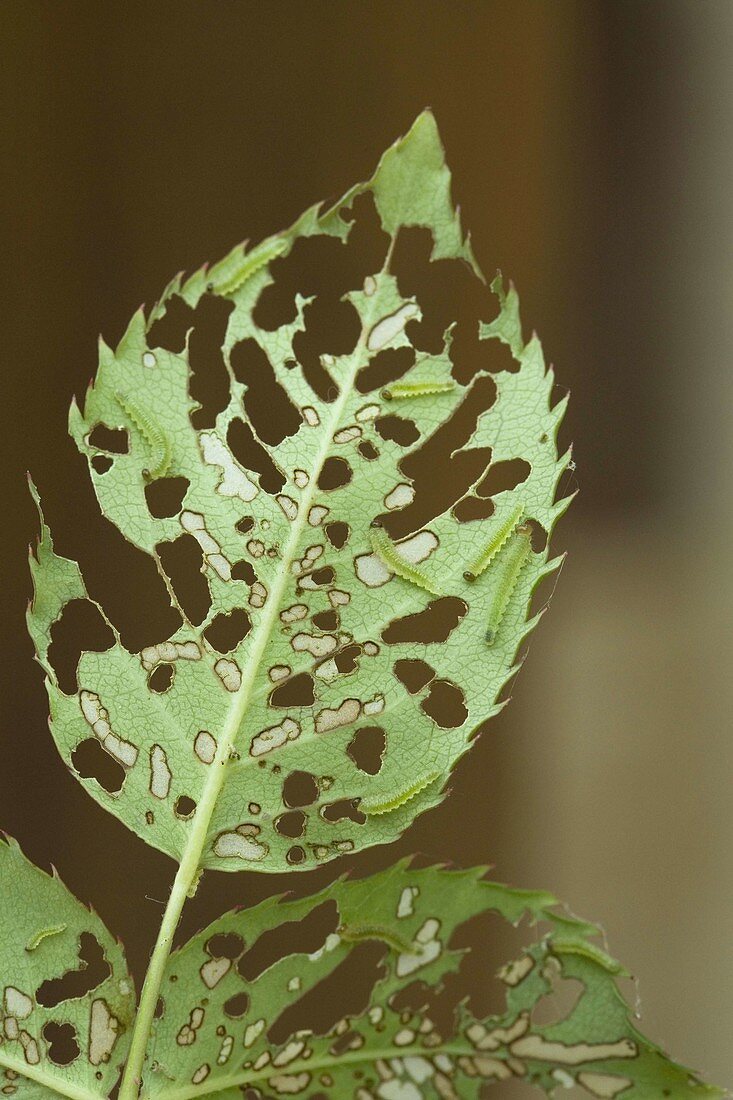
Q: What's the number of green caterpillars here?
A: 10